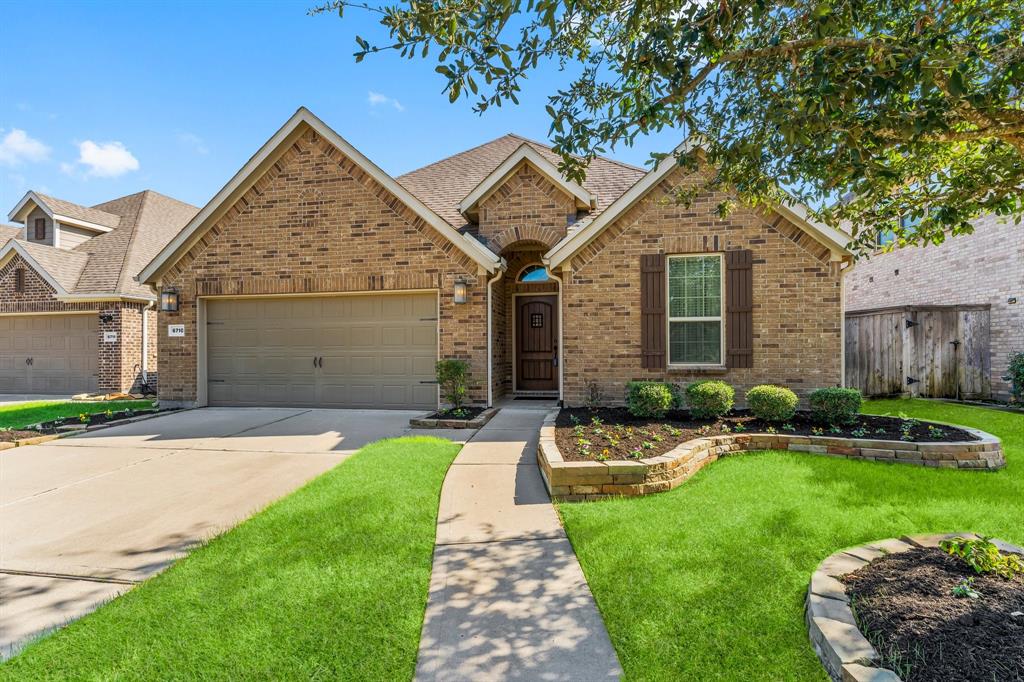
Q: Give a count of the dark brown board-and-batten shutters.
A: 2